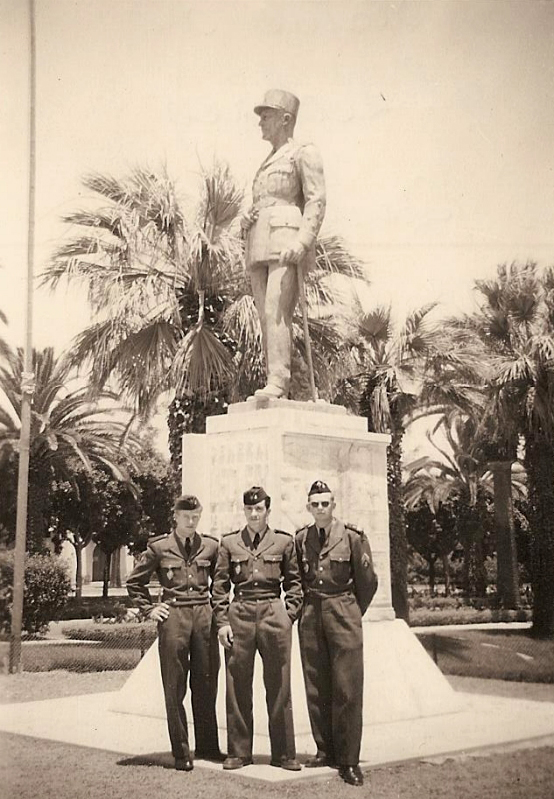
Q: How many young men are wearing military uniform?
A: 3